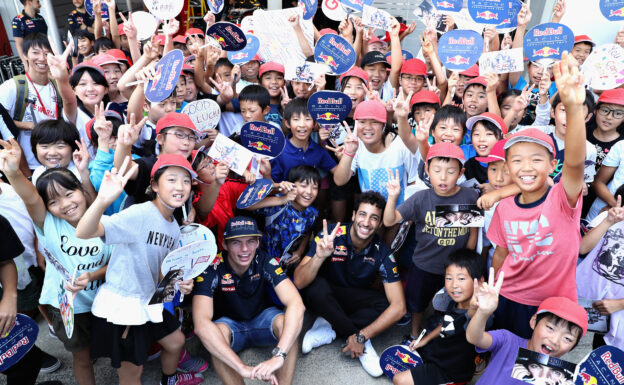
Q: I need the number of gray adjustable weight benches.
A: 0